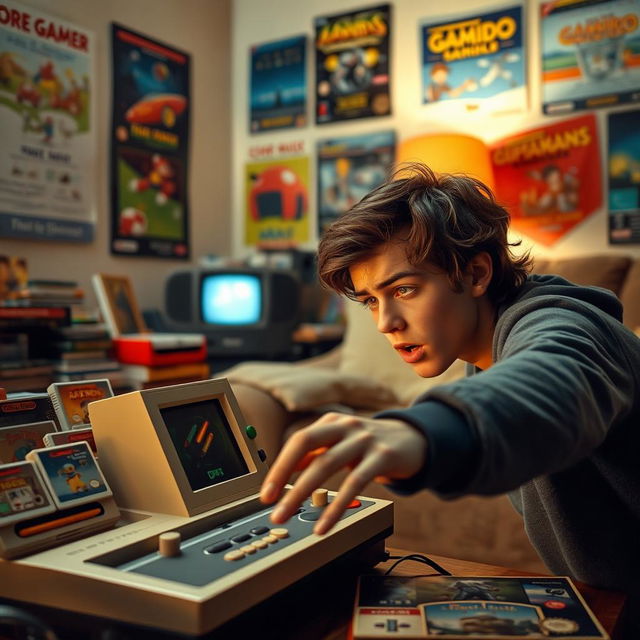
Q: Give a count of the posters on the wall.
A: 10